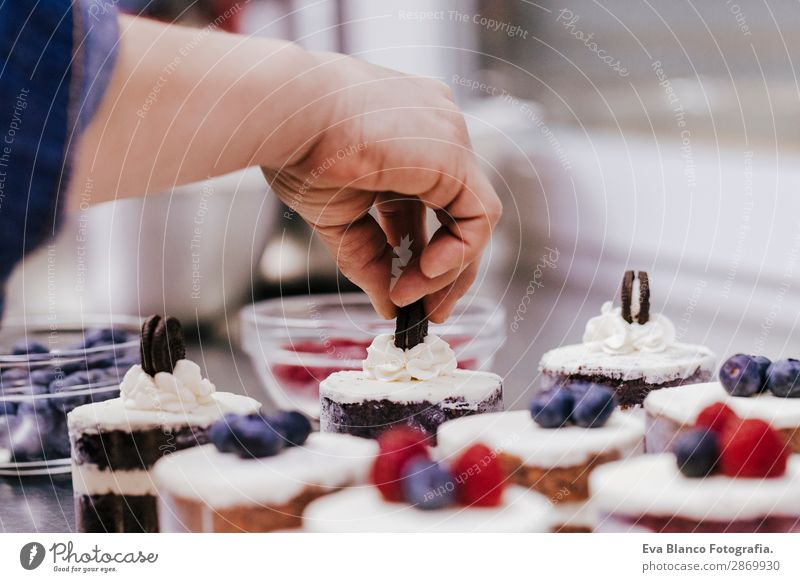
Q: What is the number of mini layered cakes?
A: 8